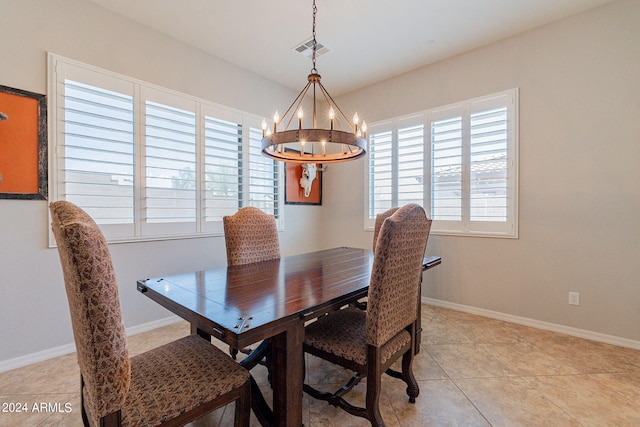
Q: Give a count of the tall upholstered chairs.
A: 4